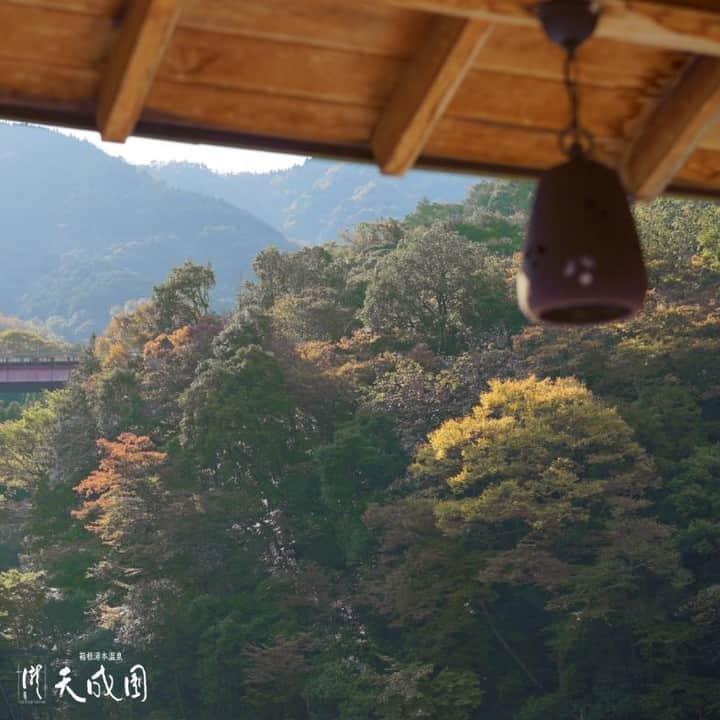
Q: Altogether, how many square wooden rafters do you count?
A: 3